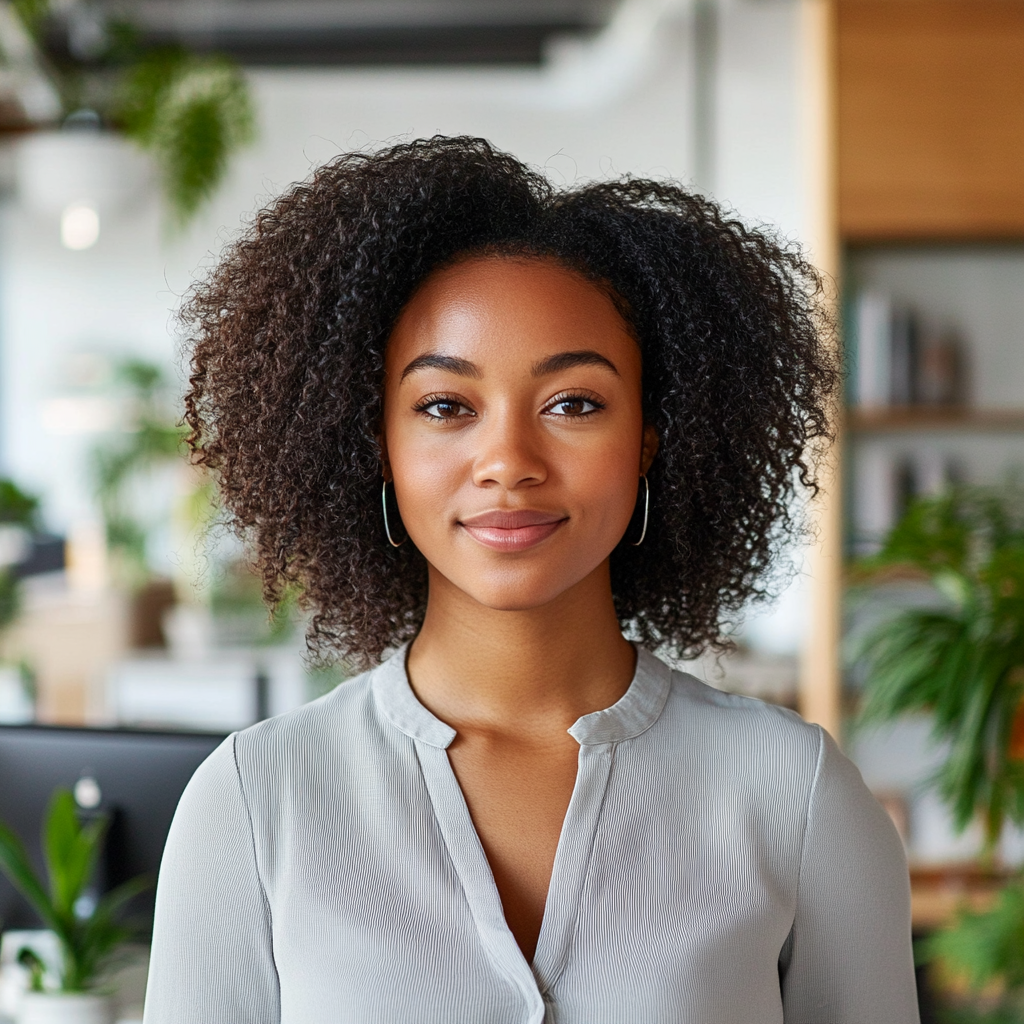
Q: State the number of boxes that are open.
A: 0